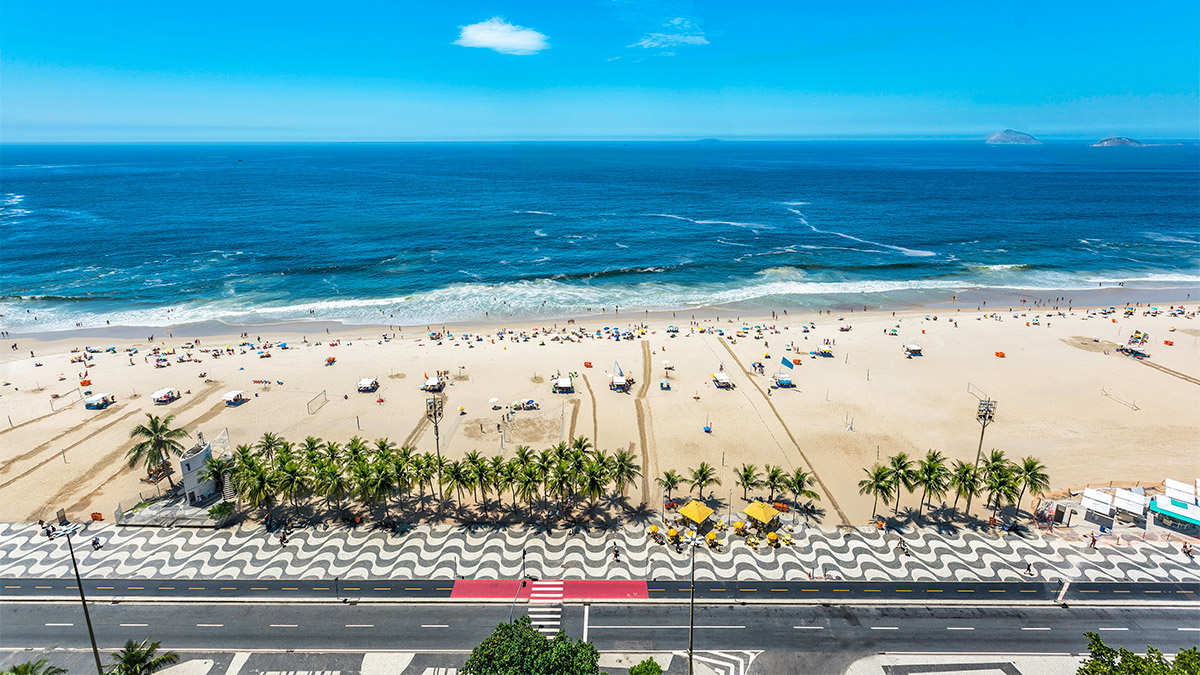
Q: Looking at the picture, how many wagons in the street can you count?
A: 0